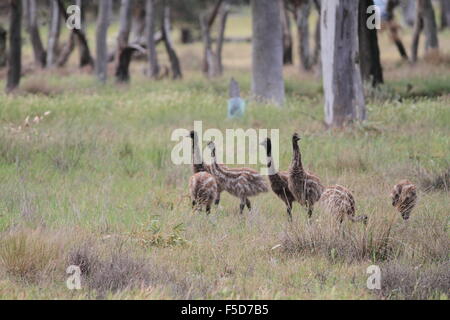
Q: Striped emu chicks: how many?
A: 6